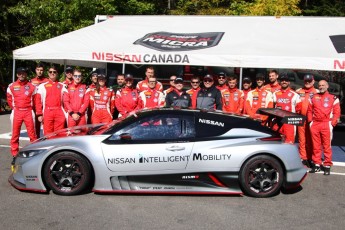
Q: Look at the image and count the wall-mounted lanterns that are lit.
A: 0